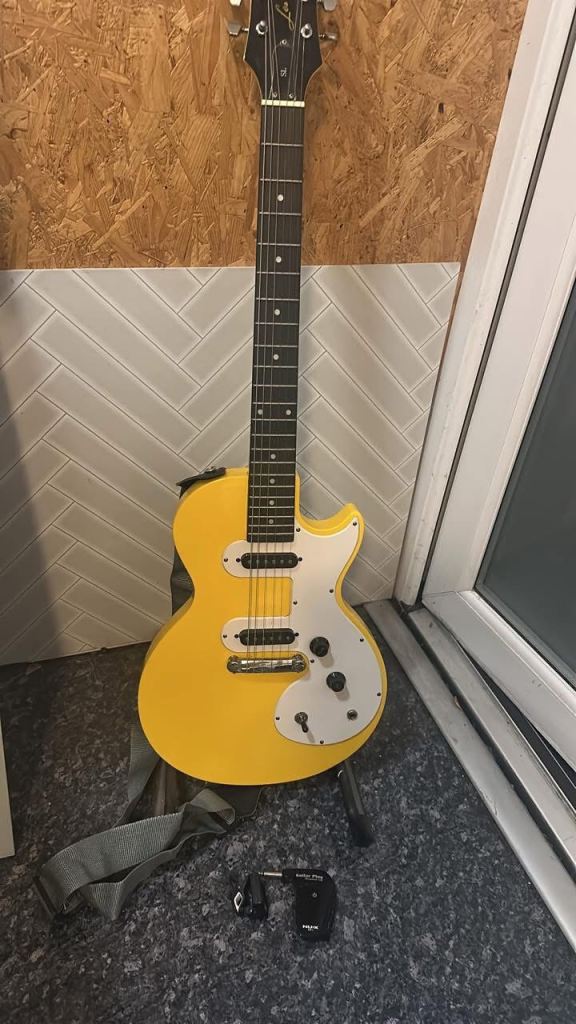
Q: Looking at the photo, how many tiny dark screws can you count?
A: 15